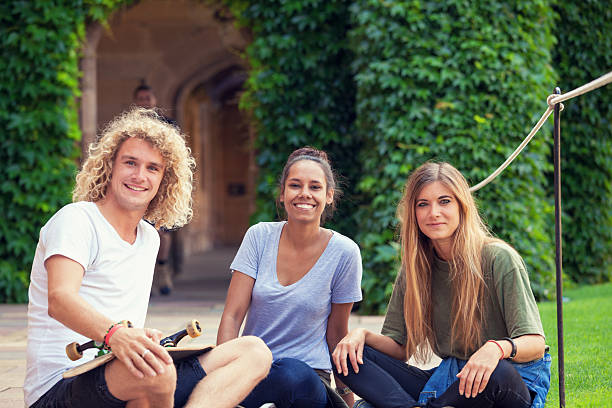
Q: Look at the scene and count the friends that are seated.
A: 3